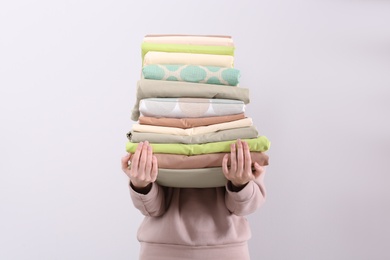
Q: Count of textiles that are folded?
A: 12